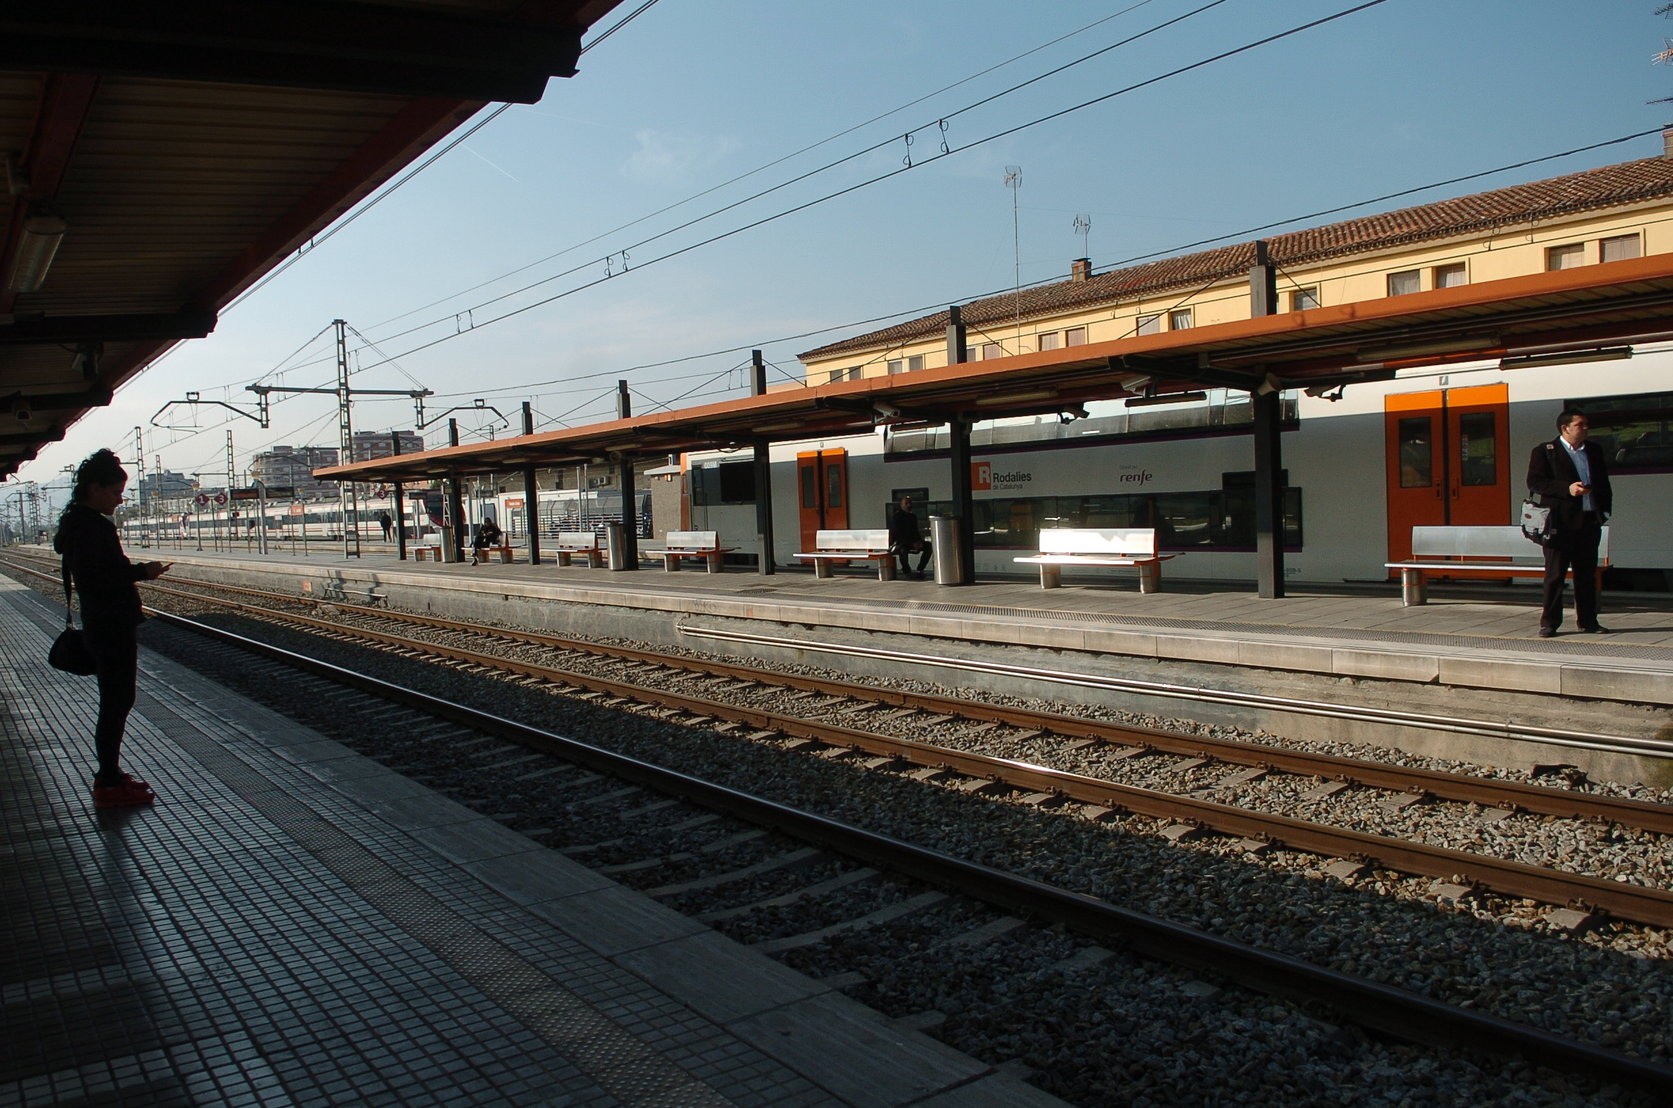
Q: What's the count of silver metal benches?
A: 7